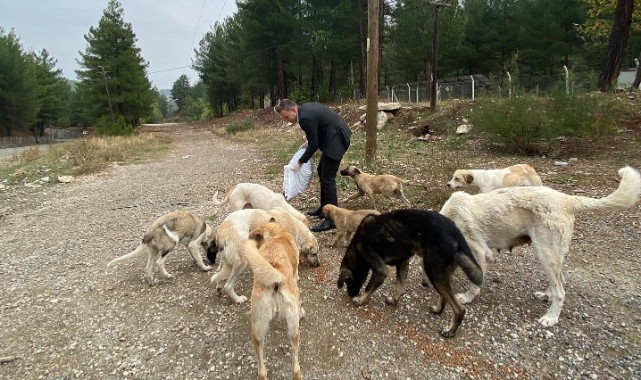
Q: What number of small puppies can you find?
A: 2